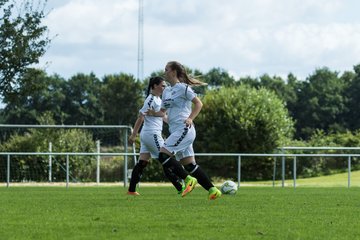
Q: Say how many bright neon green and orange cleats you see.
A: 2